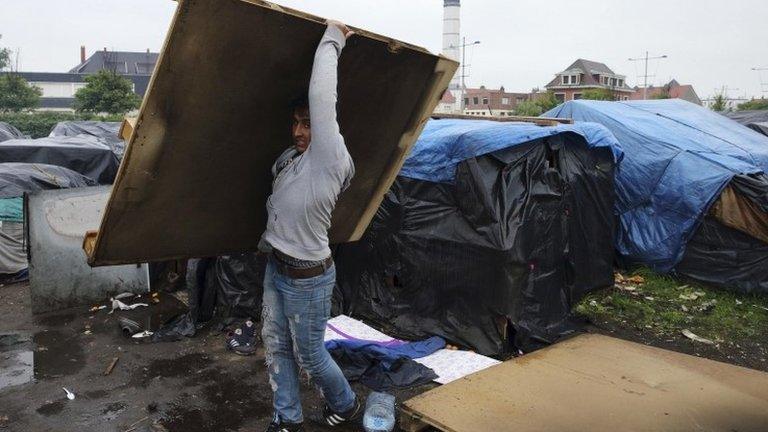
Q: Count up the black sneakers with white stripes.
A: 4